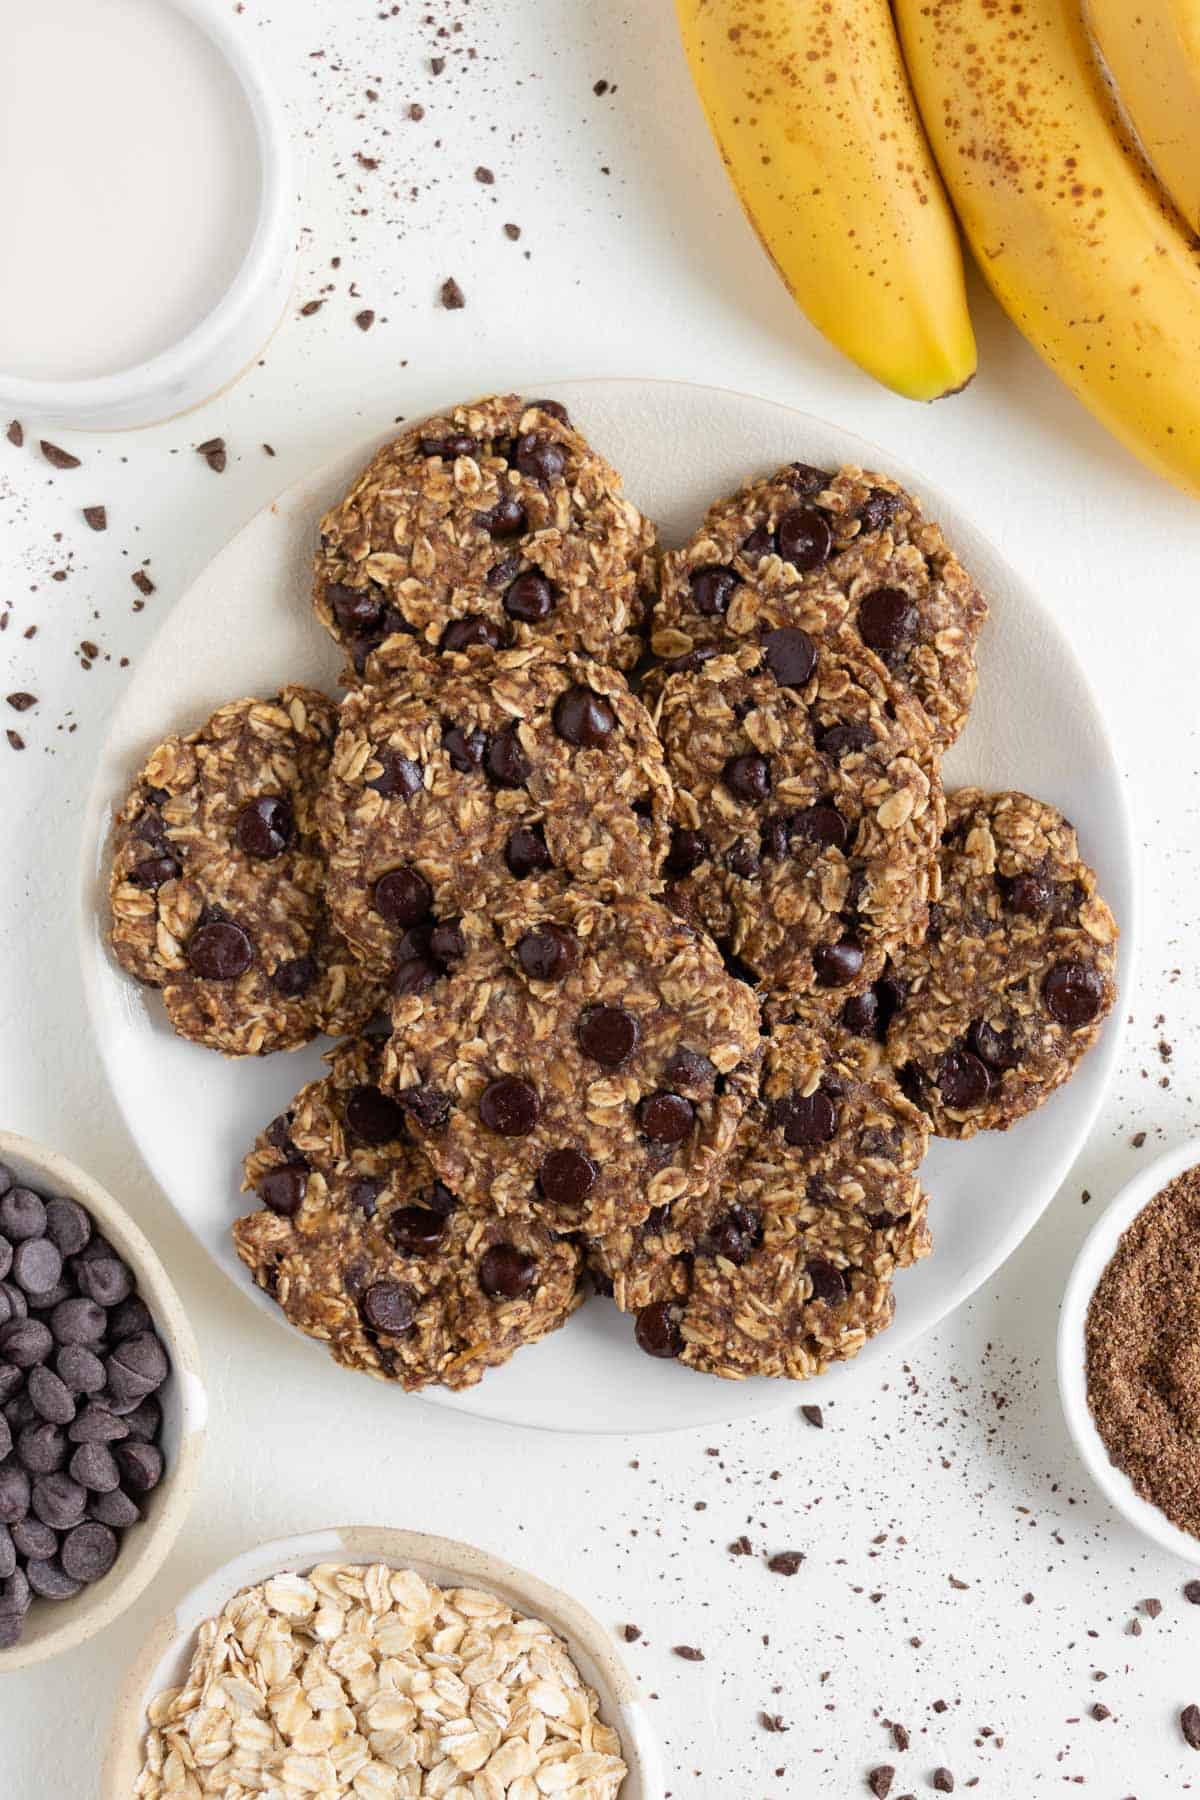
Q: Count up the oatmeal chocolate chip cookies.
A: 9